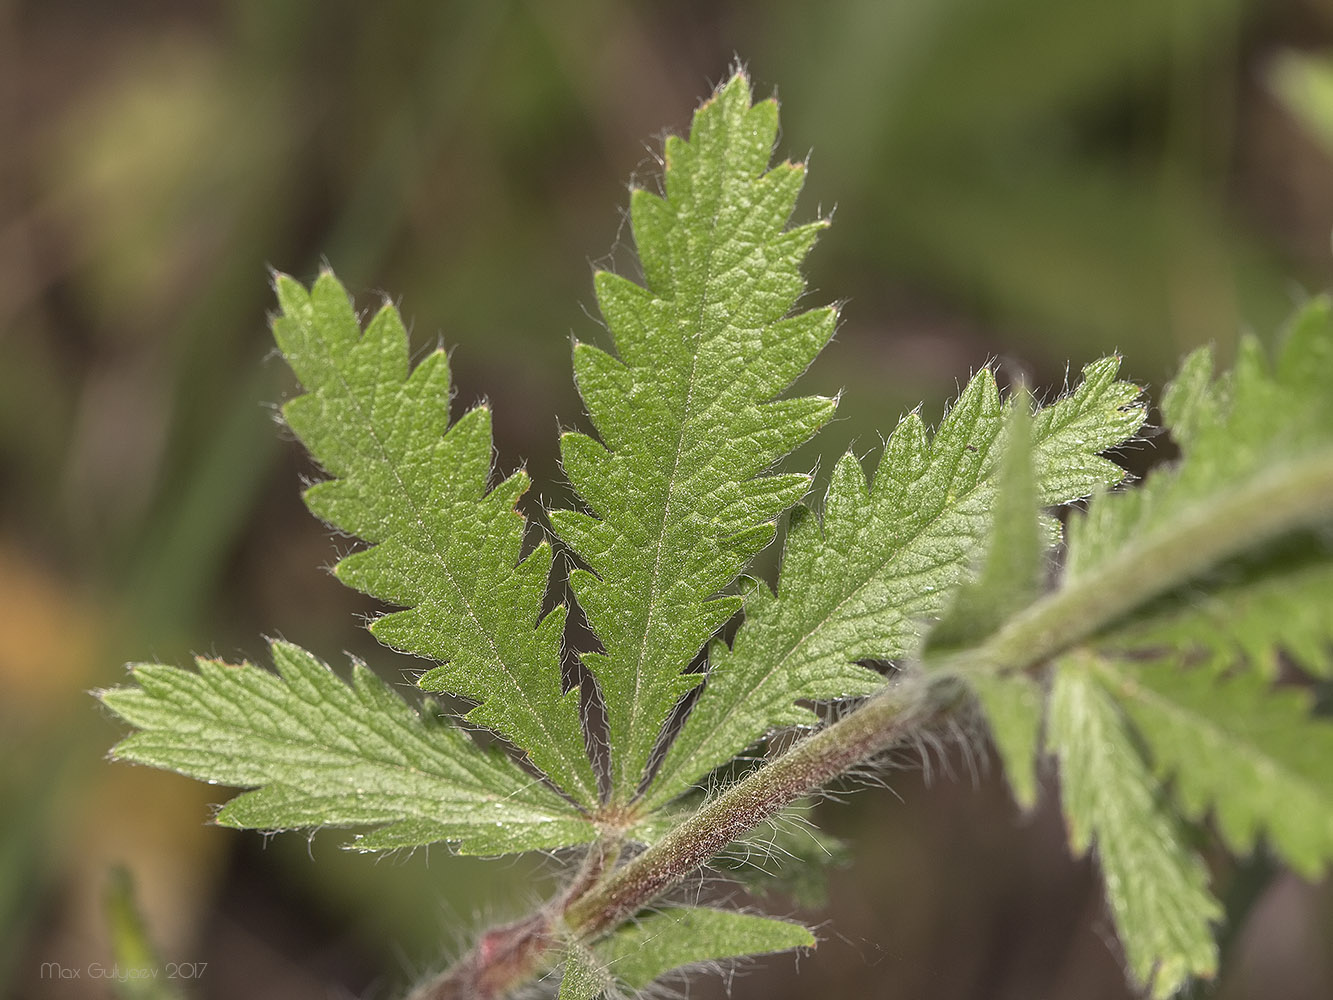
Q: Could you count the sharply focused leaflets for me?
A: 4